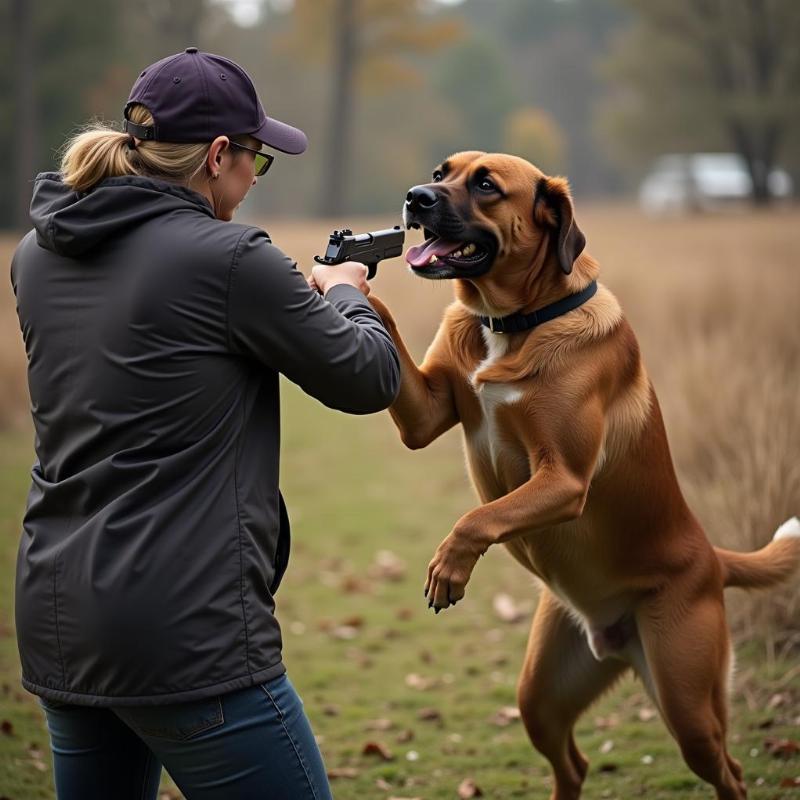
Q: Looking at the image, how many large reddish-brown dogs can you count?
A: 1